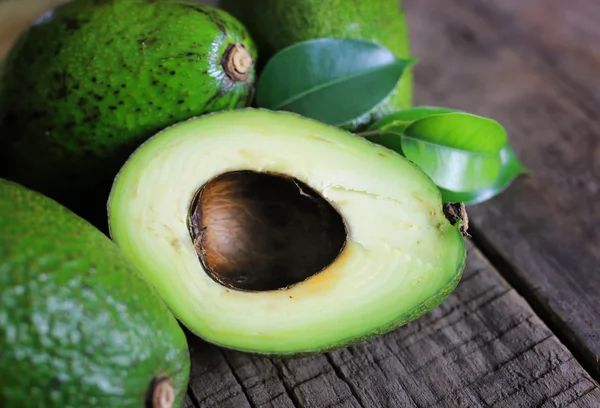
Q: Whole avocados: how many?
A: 3